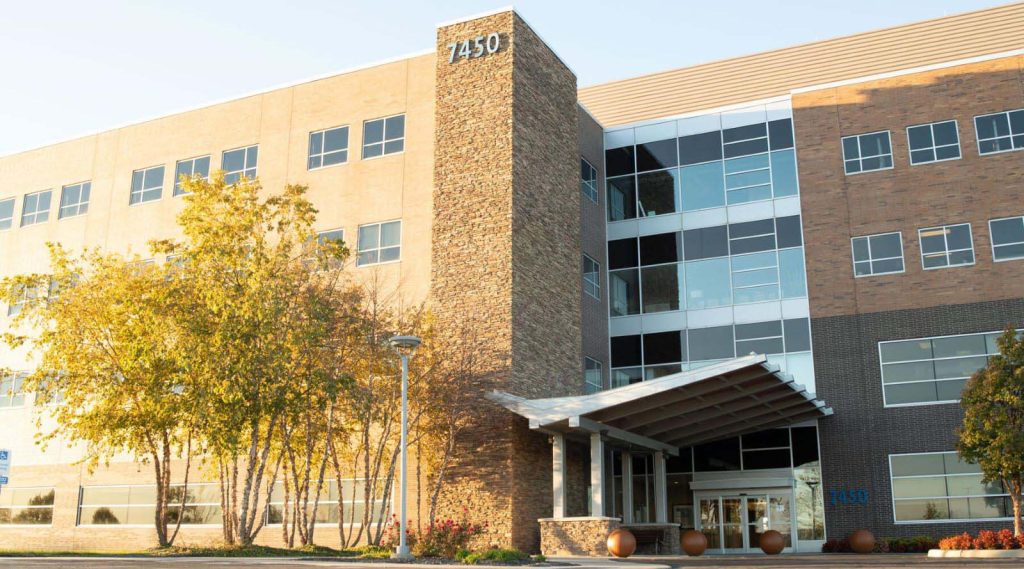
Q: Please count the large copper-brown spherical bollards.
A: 4